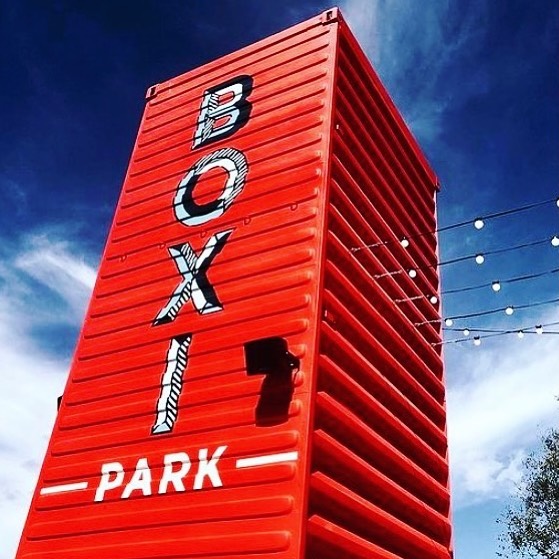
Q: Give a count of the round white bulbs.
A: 14